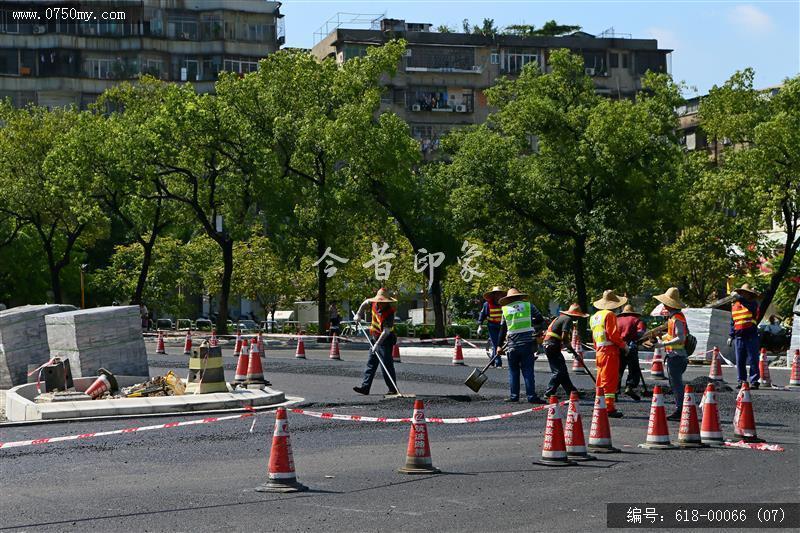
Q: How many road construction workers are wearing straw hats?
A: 8